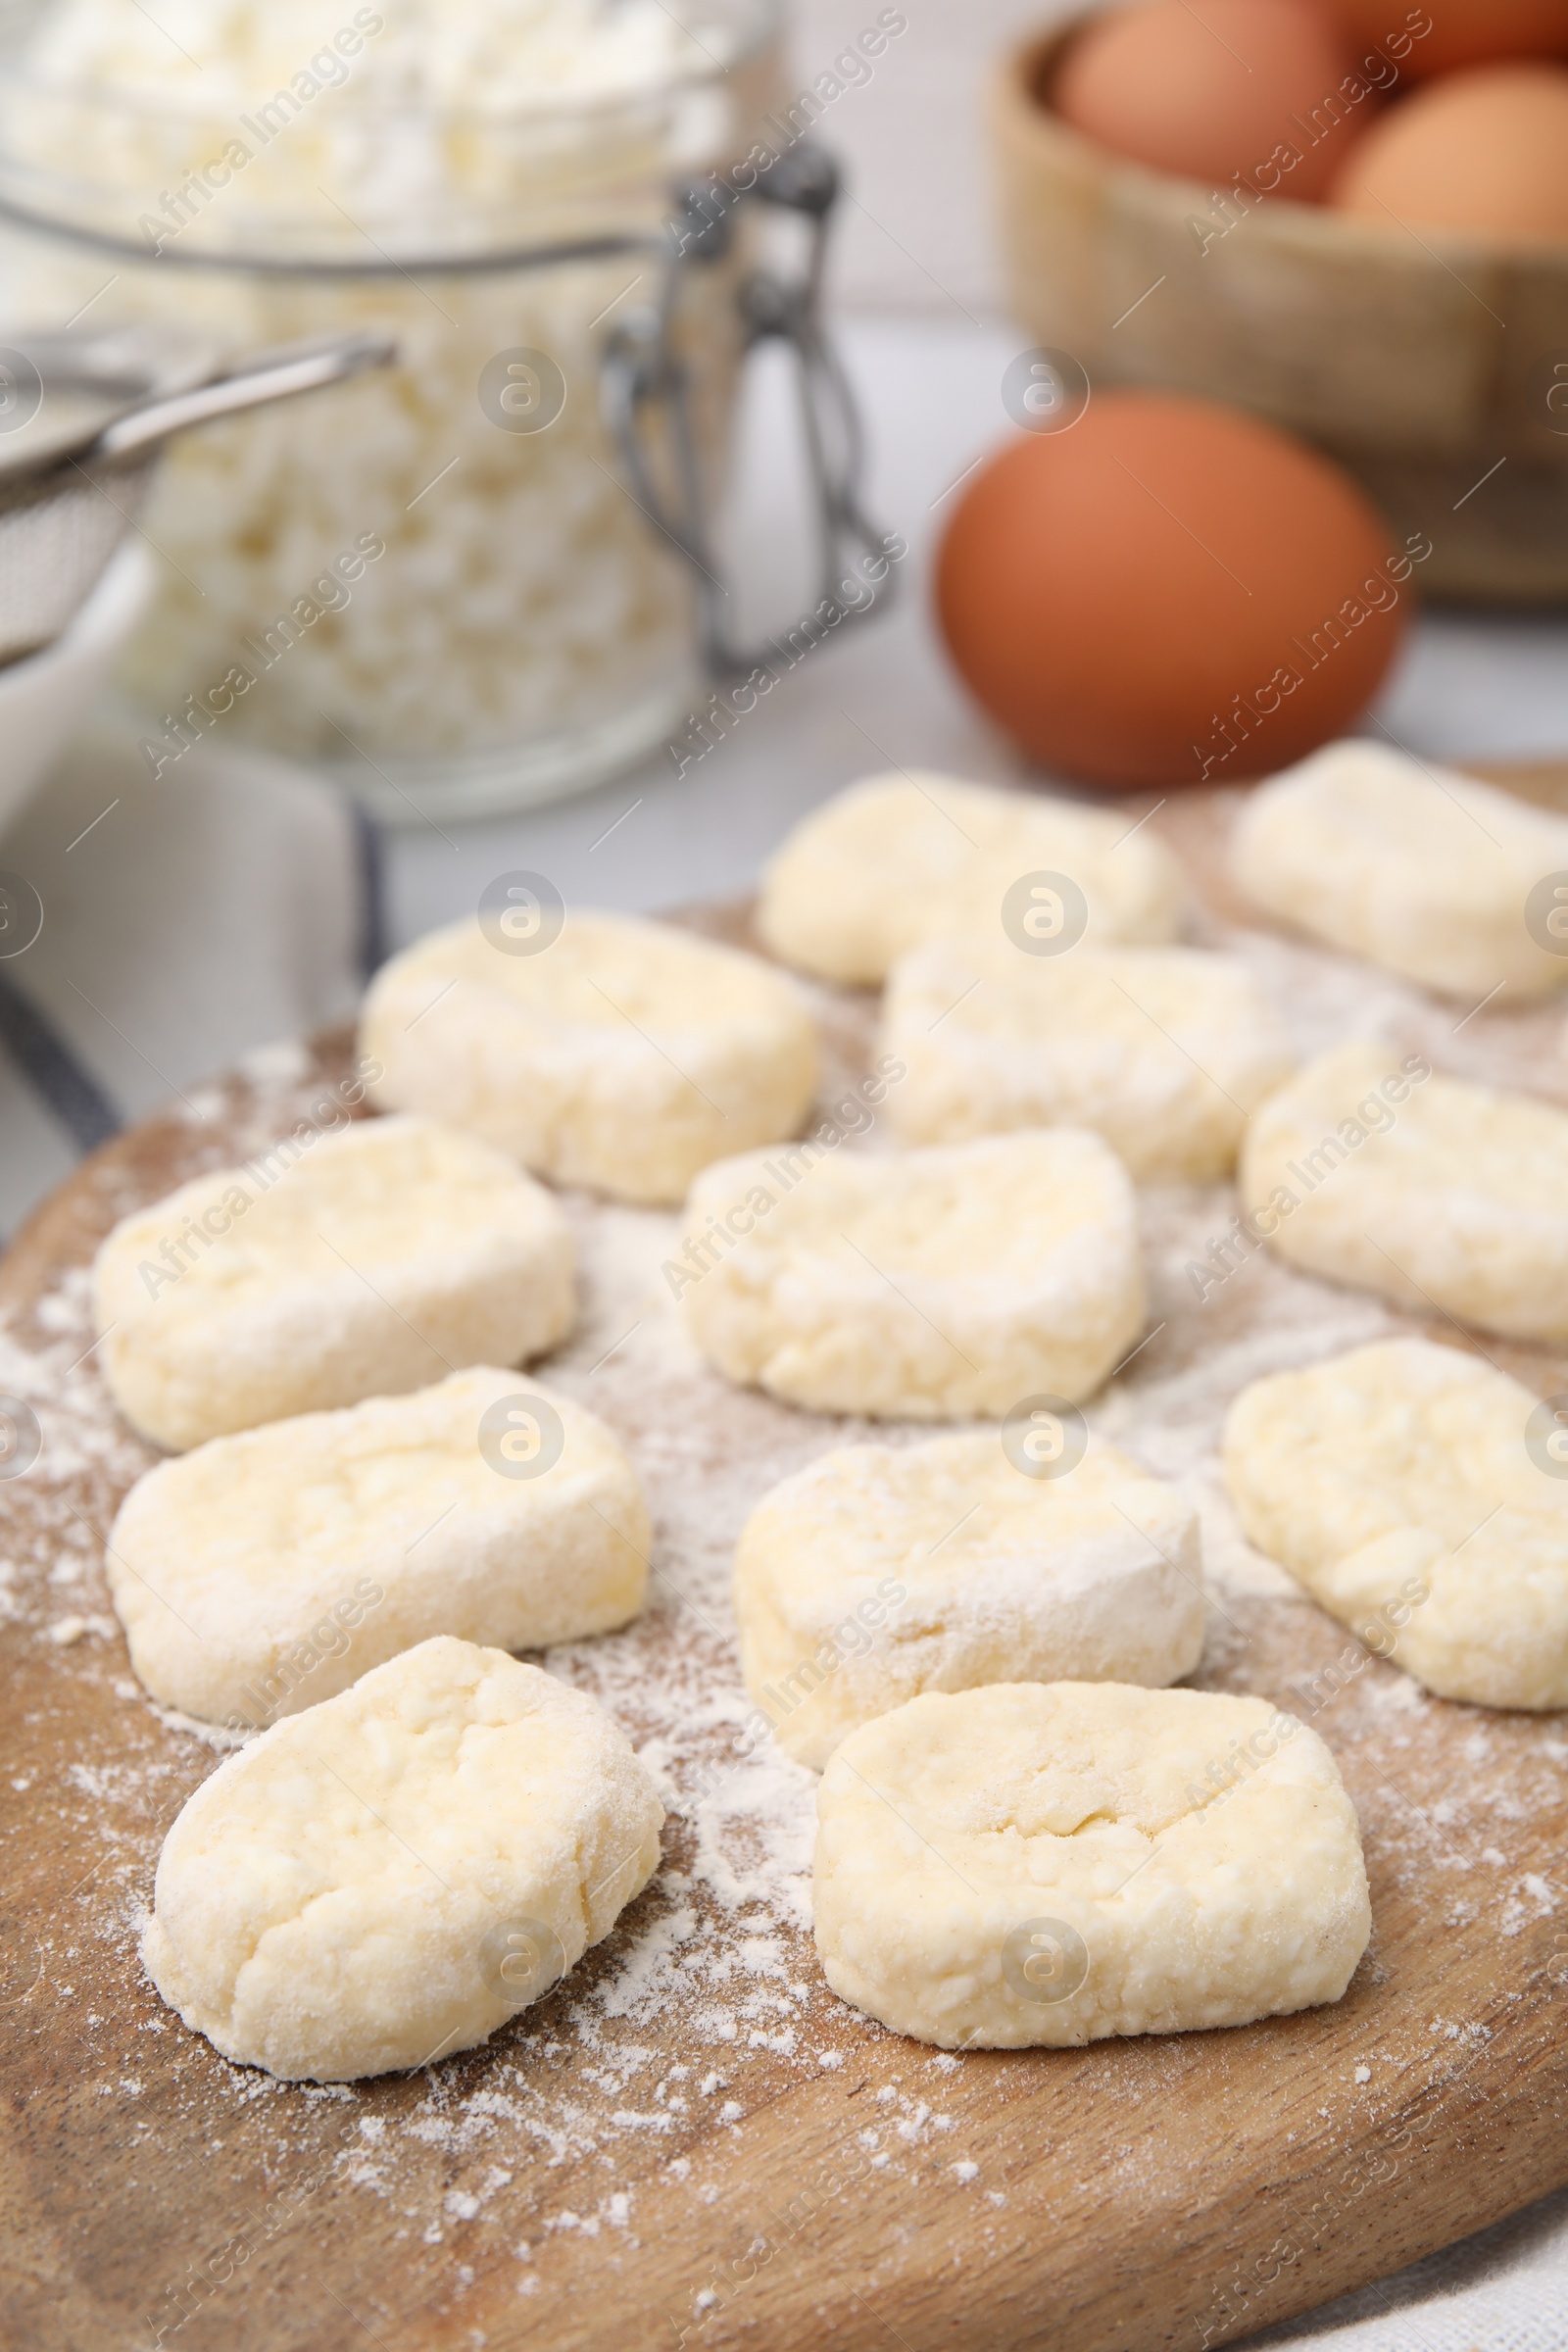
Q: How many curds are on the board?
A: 12